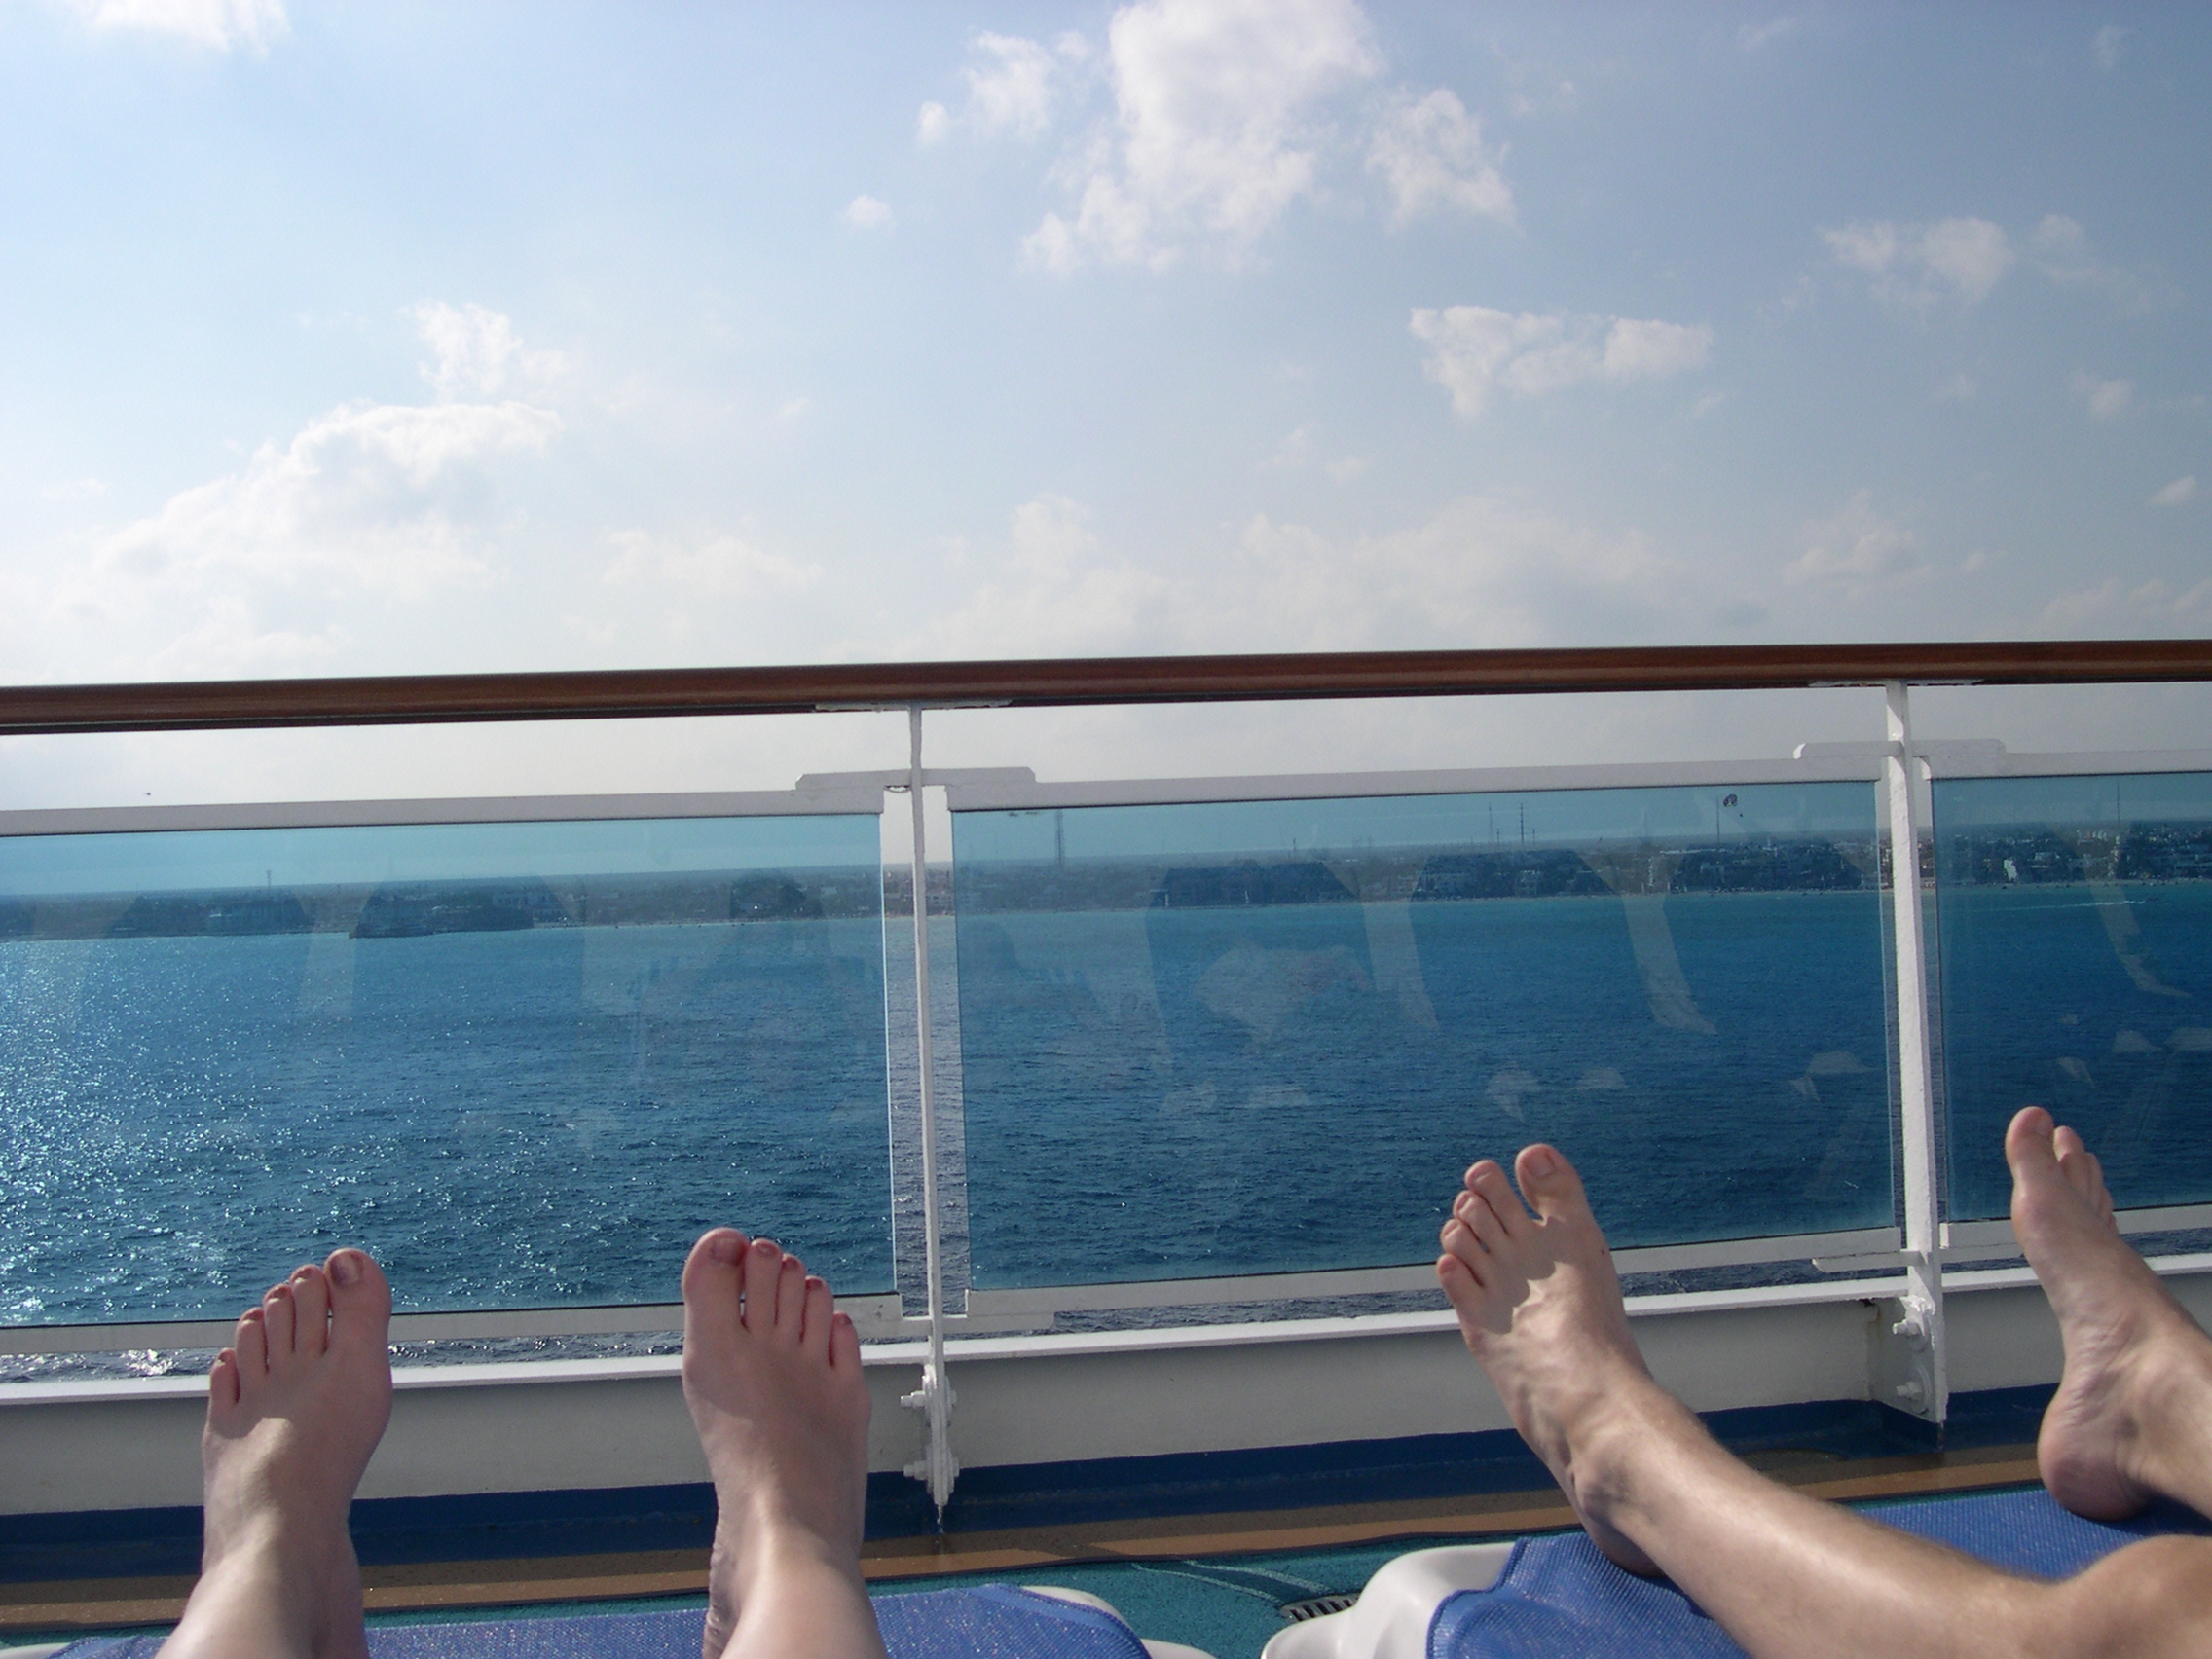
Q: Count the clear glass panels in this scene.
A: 3